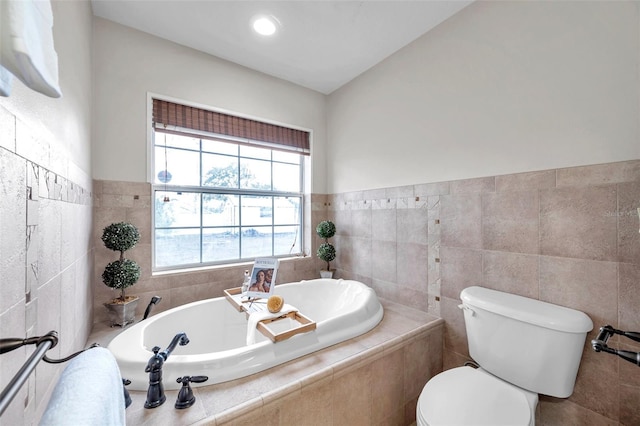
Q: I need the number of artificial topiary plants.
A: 2